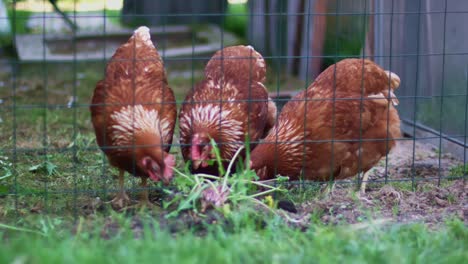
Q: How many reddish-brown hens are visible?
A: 3